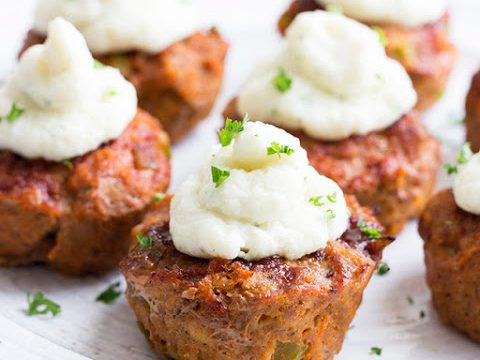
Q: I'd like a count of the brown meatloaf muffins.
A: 7